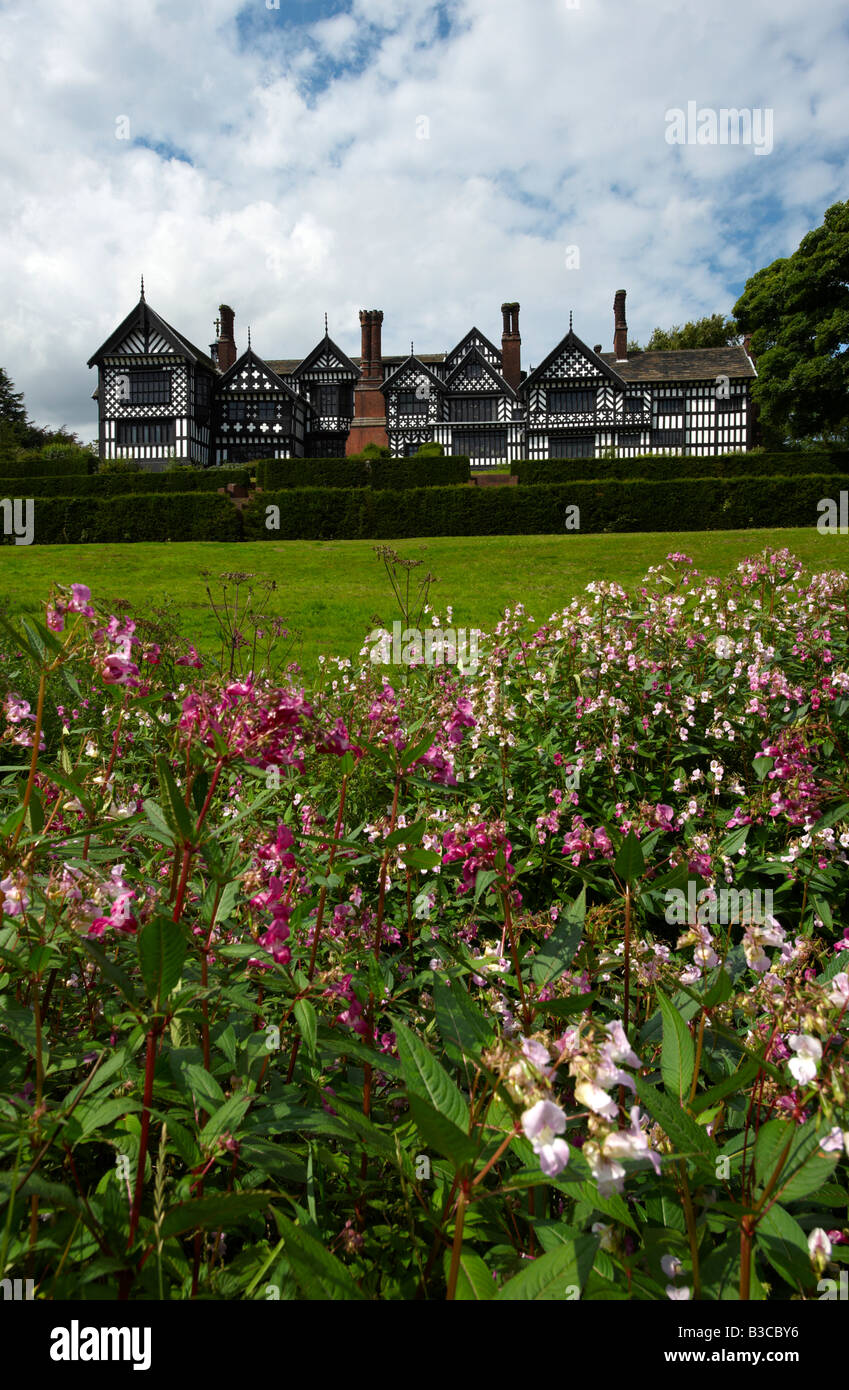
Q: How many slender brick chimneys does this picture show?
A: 4